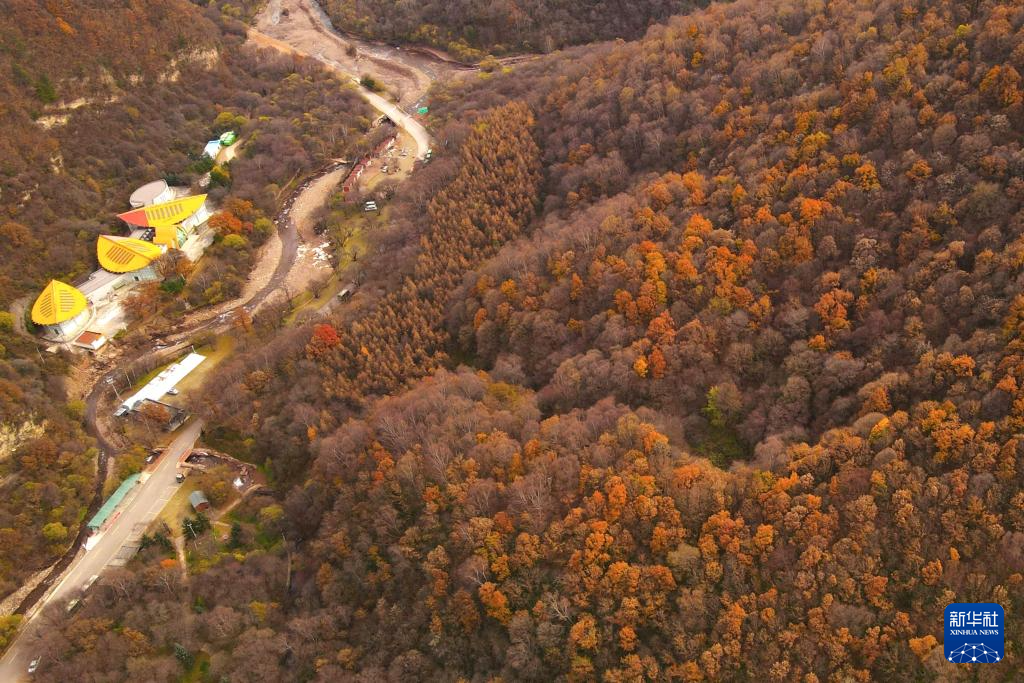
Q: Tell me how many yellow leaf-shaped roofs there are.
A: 3